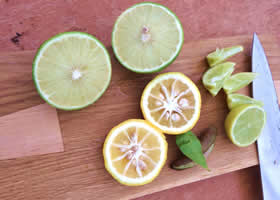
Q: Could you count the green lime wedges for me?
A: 4